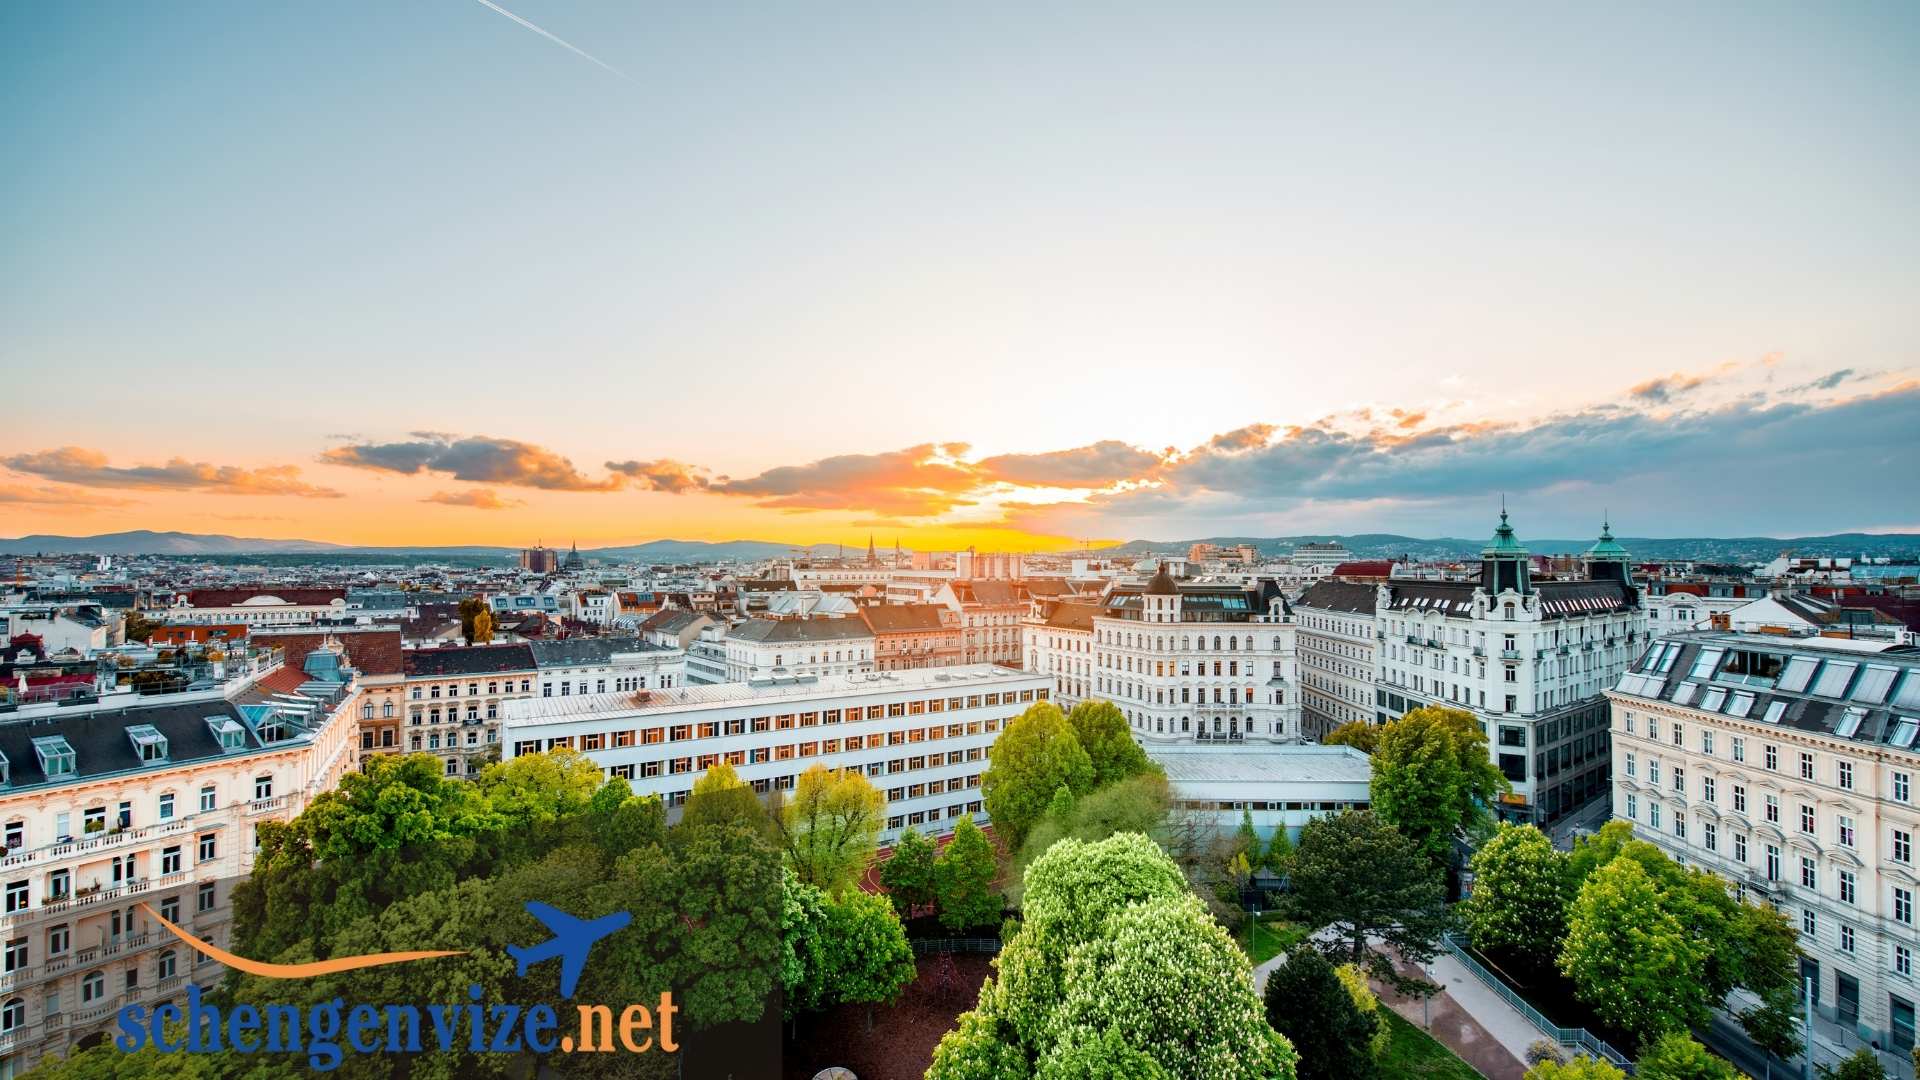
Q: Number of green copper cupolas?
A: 2